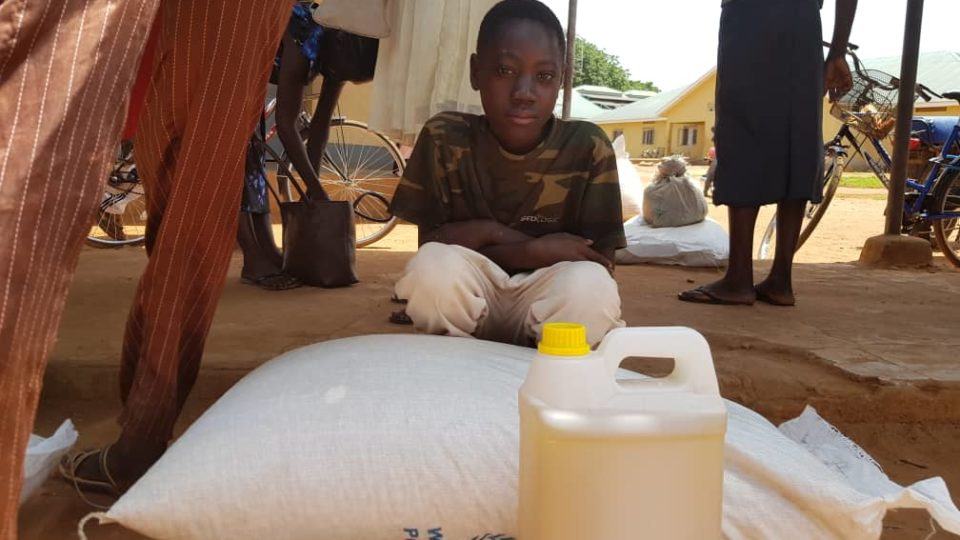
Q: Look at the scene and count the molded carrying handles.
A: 1